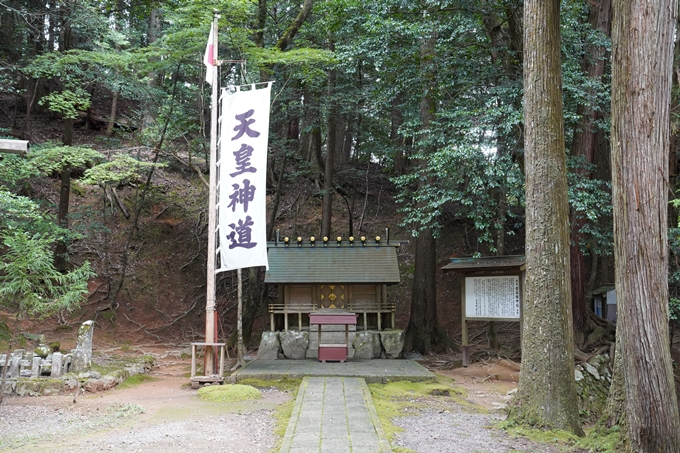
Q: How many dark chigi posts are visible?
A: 2